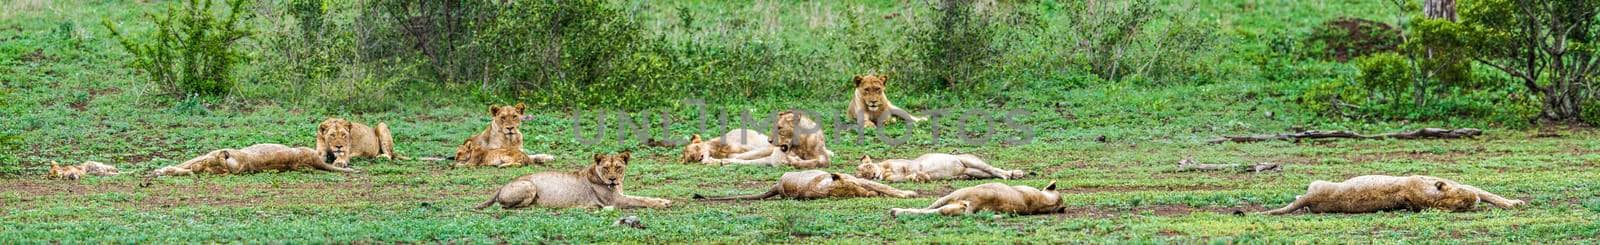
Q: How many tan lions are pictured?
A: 13